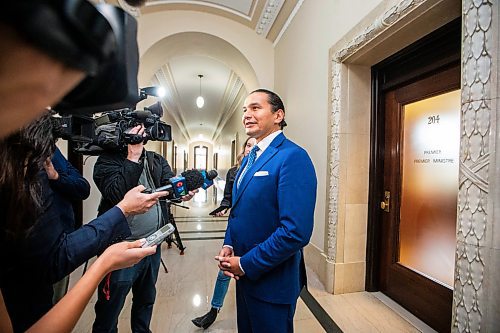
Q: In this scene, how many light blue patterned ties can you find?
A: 1